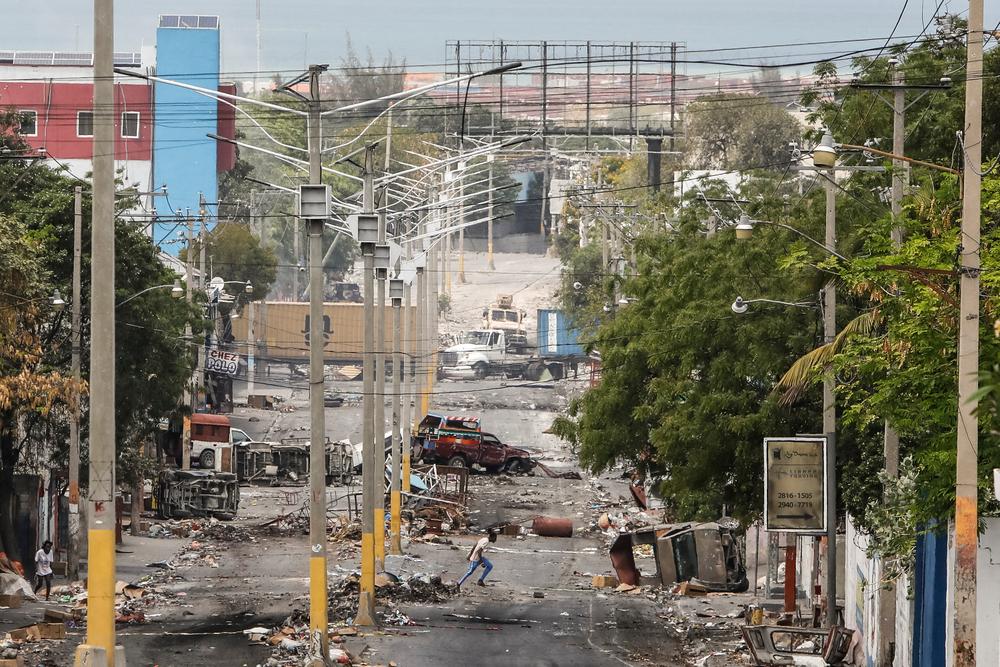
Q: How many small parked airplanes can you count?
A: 0